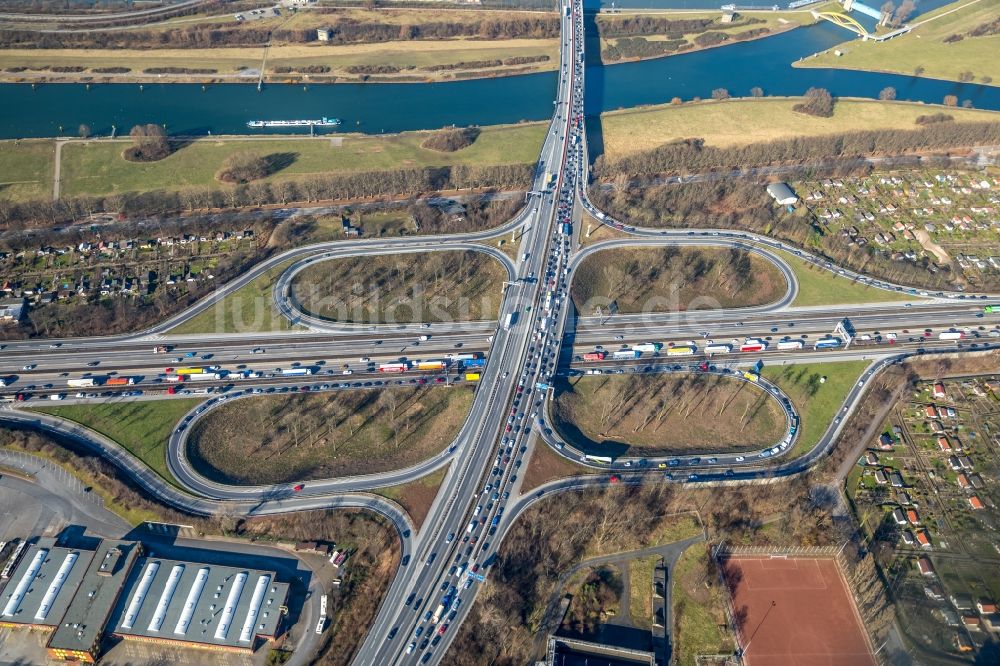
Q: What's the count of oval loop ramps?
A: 4